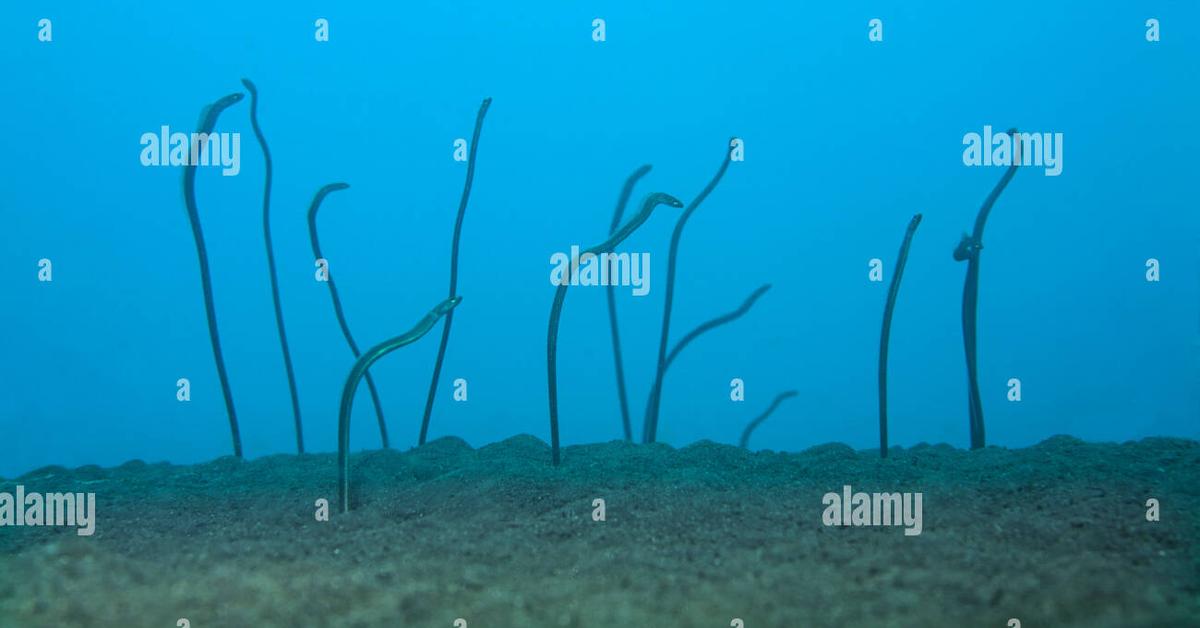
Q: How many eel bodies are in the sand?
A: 13